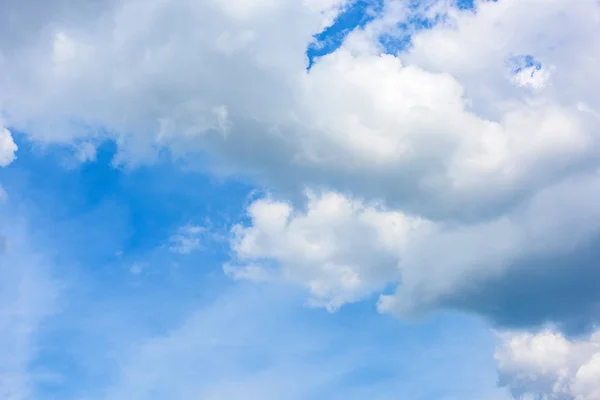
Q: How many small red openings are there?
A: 0